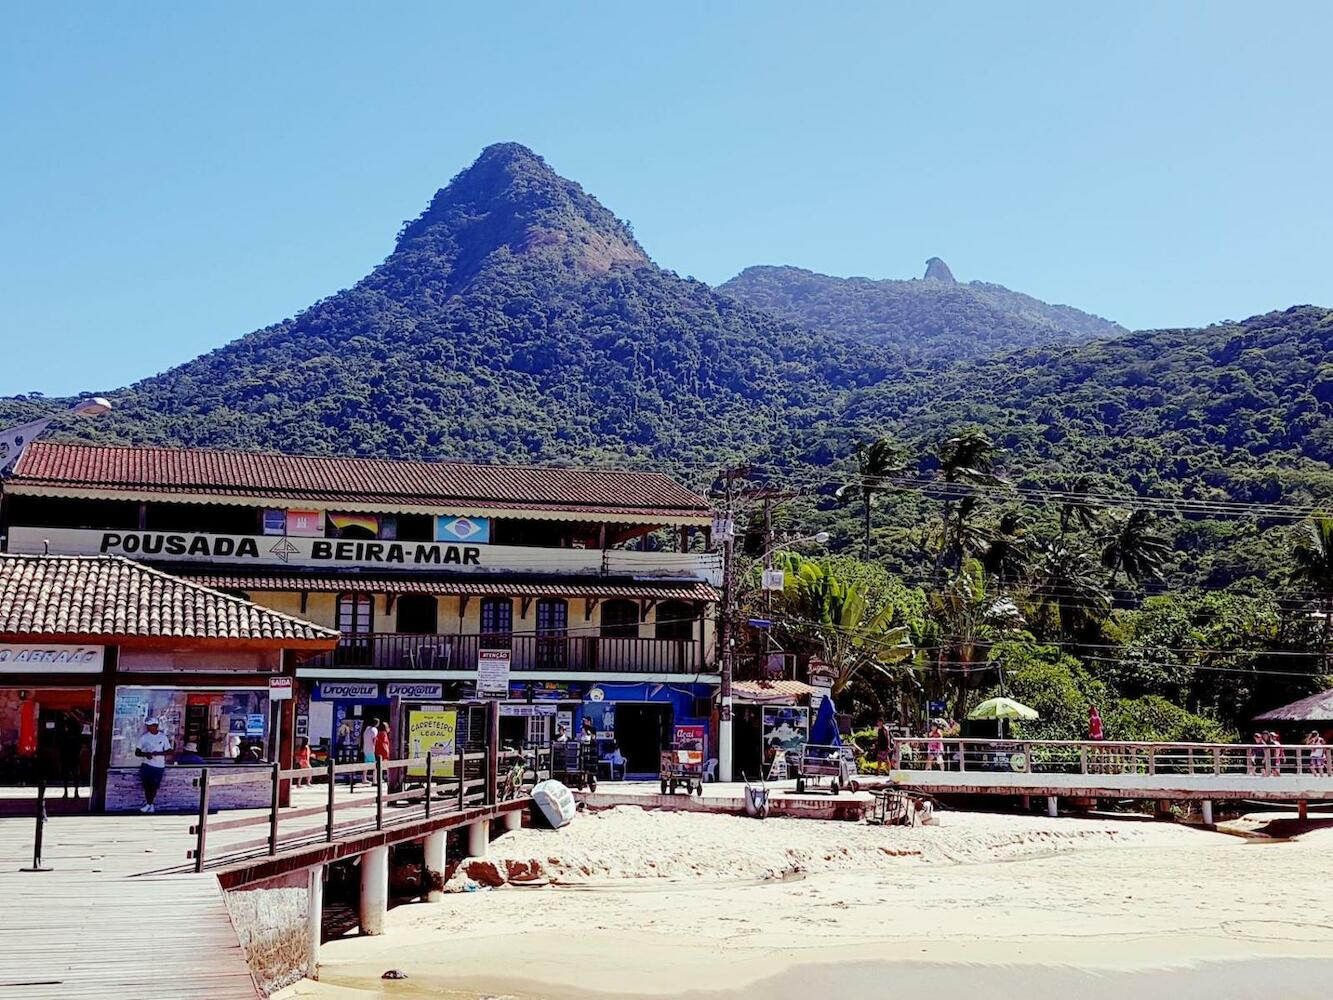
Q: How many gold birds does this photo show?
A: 0